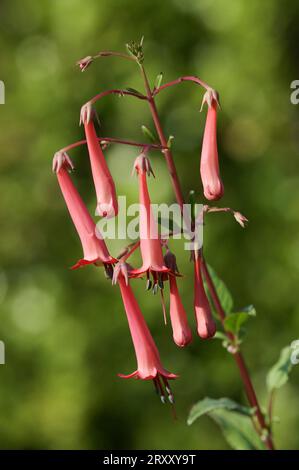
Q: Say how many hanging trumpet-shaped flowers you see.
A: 7